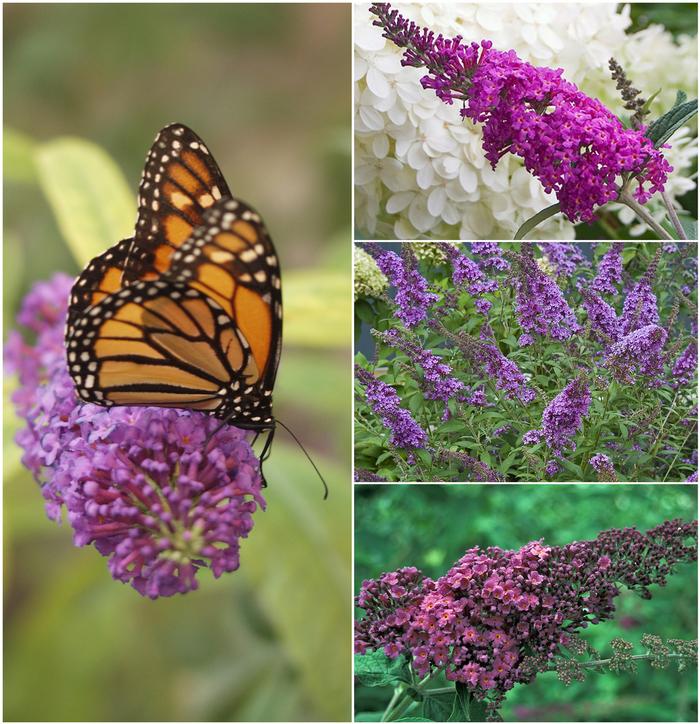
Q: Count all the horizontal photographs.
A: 3